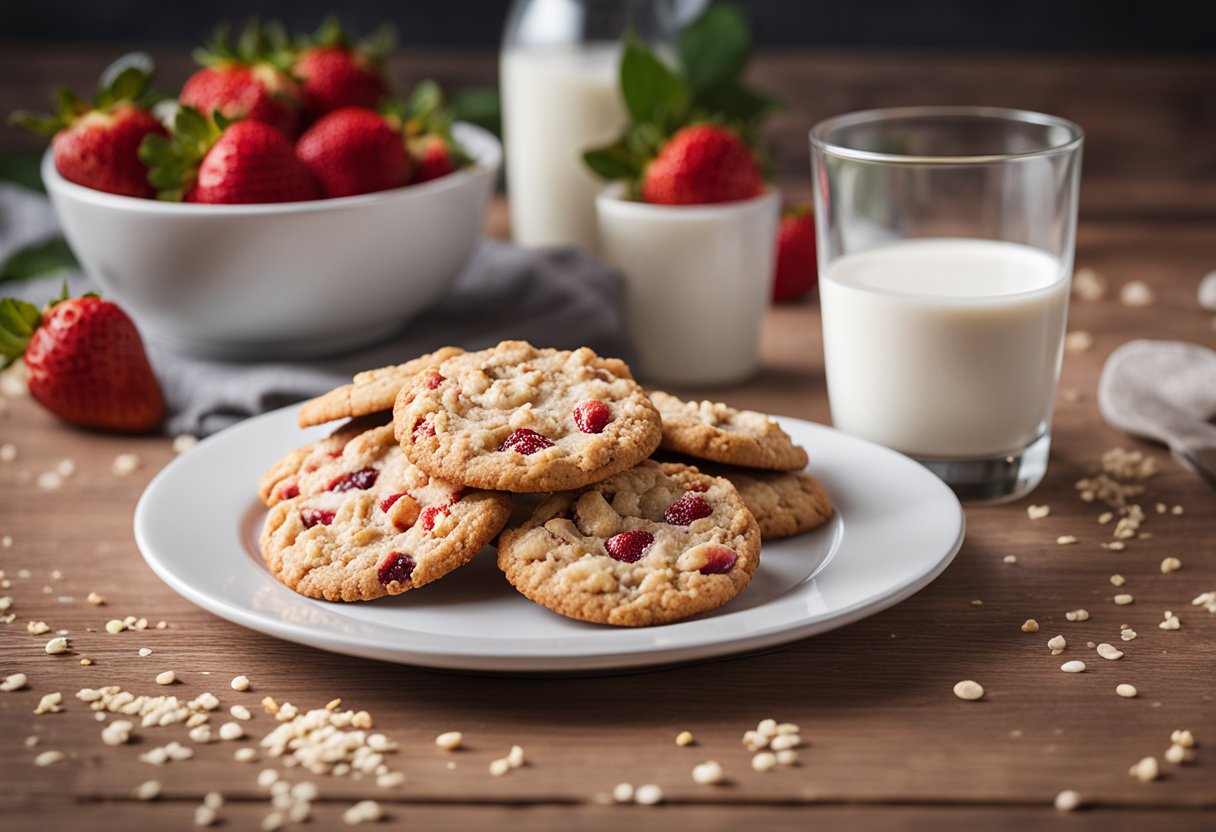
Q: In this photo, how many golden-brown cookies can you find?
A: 7